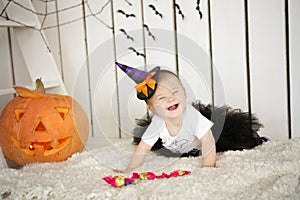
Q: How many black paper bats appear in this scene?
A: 7